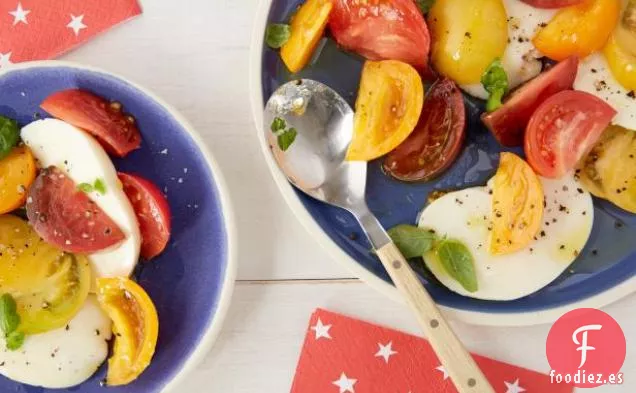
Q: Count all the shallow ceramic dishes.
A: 2